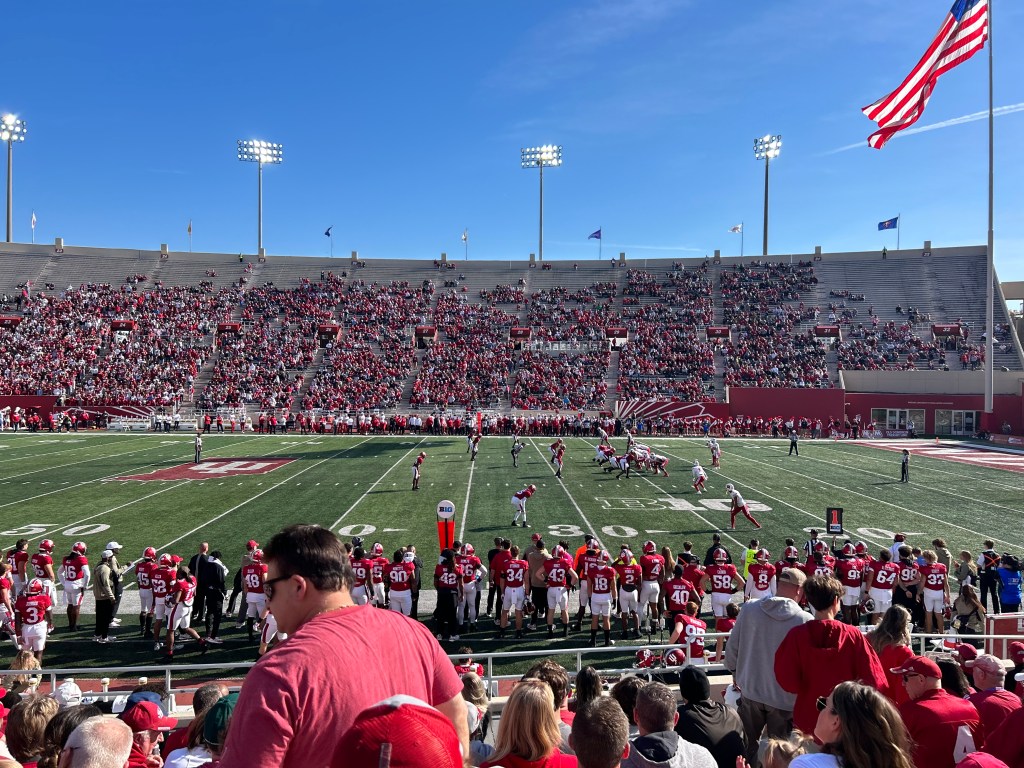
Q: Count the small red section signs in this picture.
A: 10